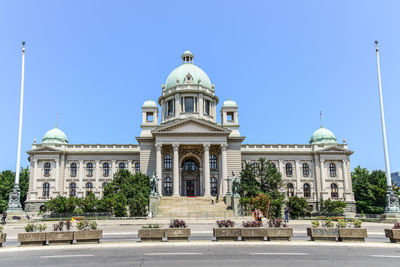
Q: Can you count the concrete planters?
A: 12